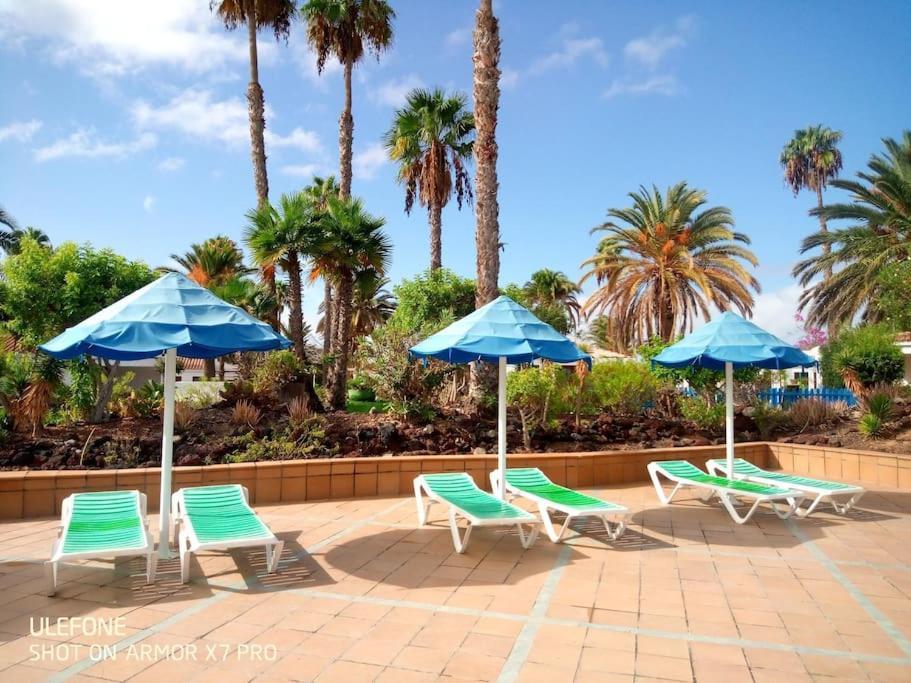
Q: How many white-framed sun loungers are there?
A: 6